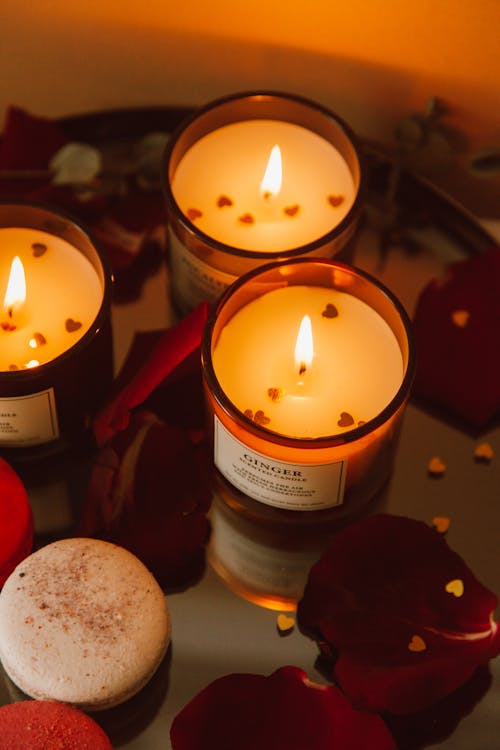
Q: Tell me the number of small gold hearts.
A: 7